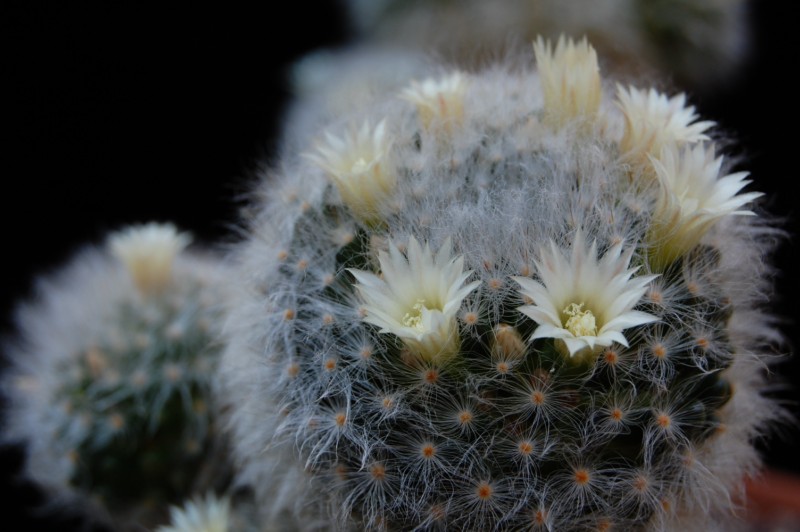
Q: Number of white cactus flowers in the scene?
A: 9